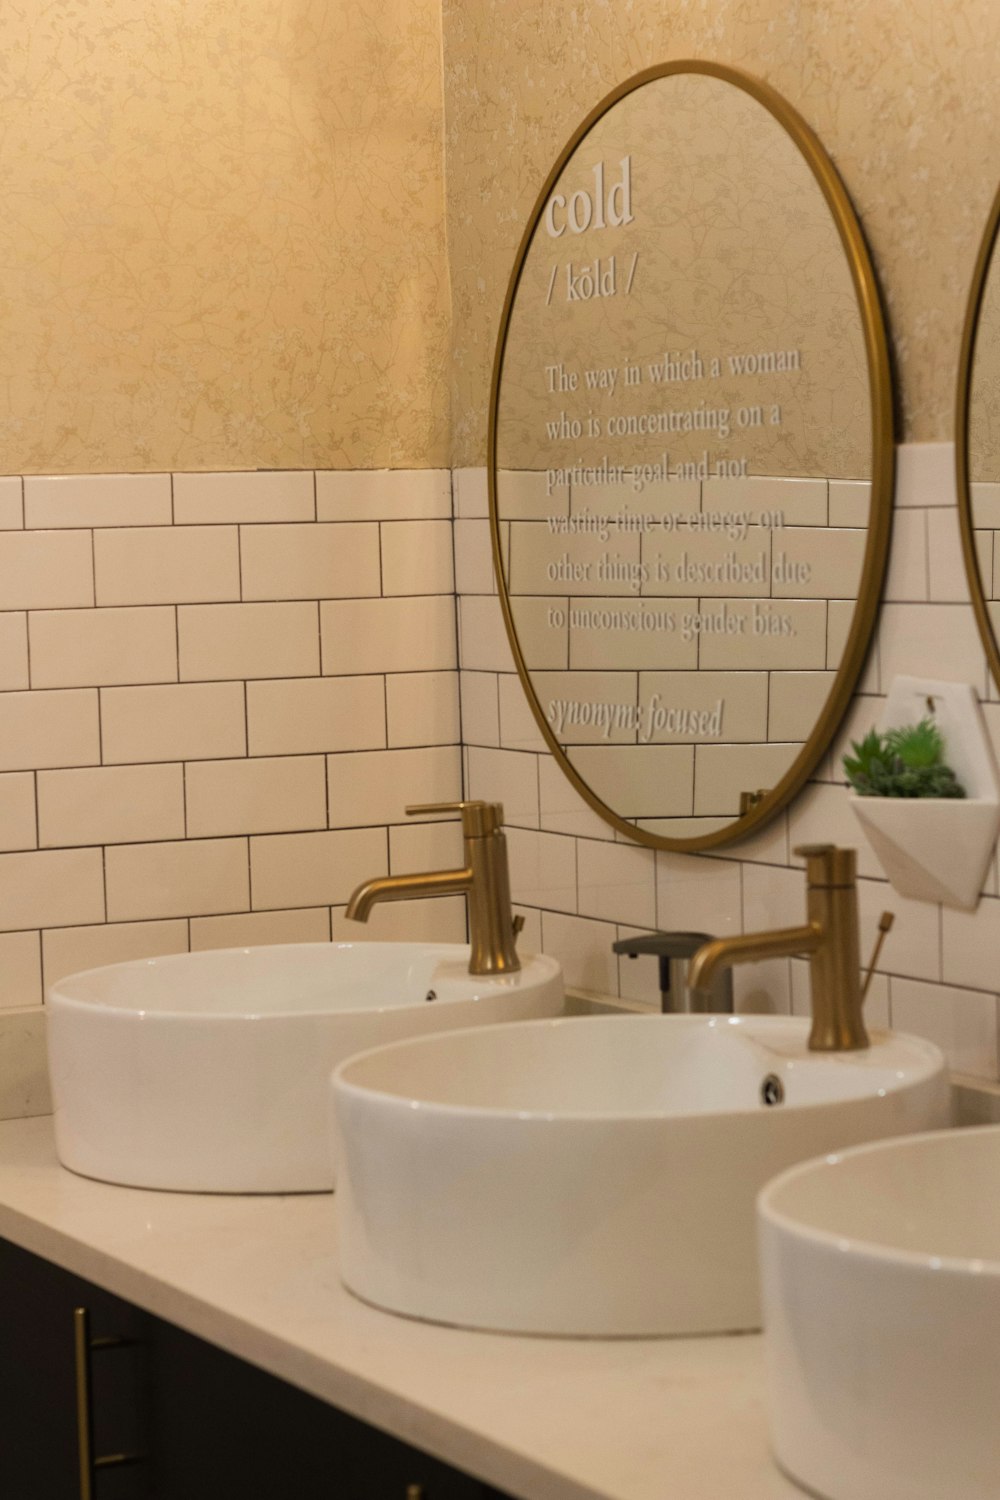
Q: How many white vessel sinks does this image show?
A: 3